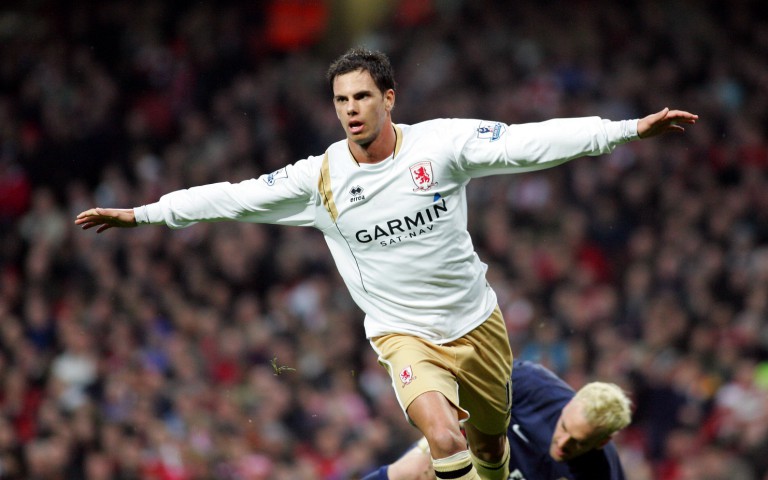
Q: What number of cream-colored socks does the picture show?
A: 2